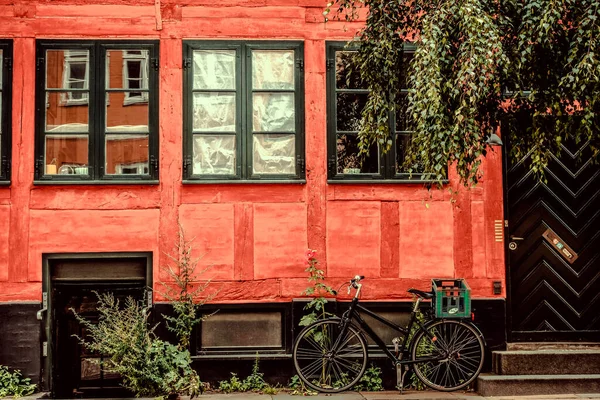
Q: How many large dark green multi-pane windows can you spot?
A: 3